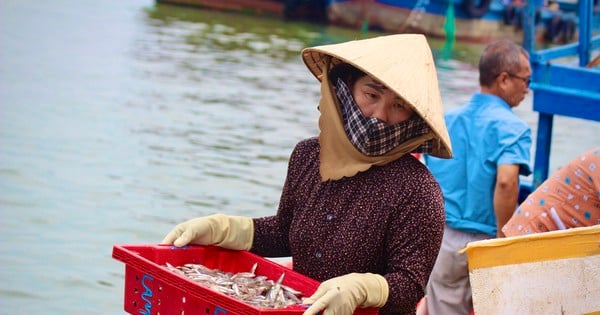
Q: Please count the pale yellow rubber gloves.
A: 2